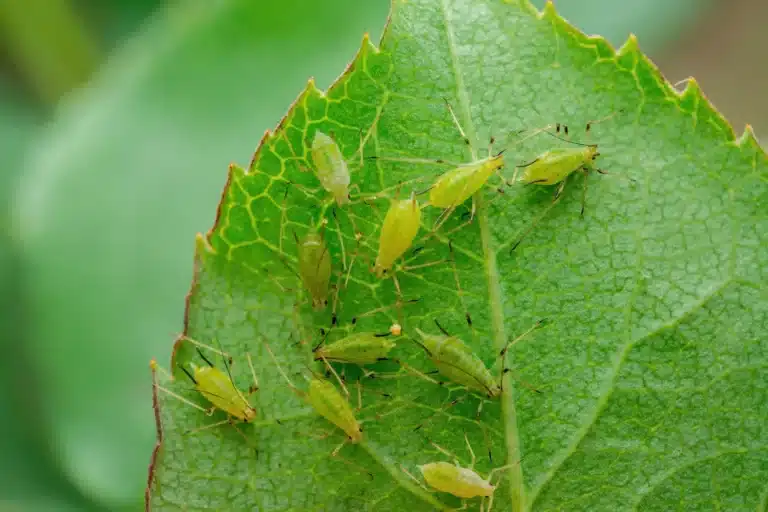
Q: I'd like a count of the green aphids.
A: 10